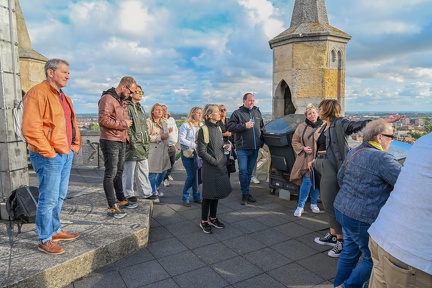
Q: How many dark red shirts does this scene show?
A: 1